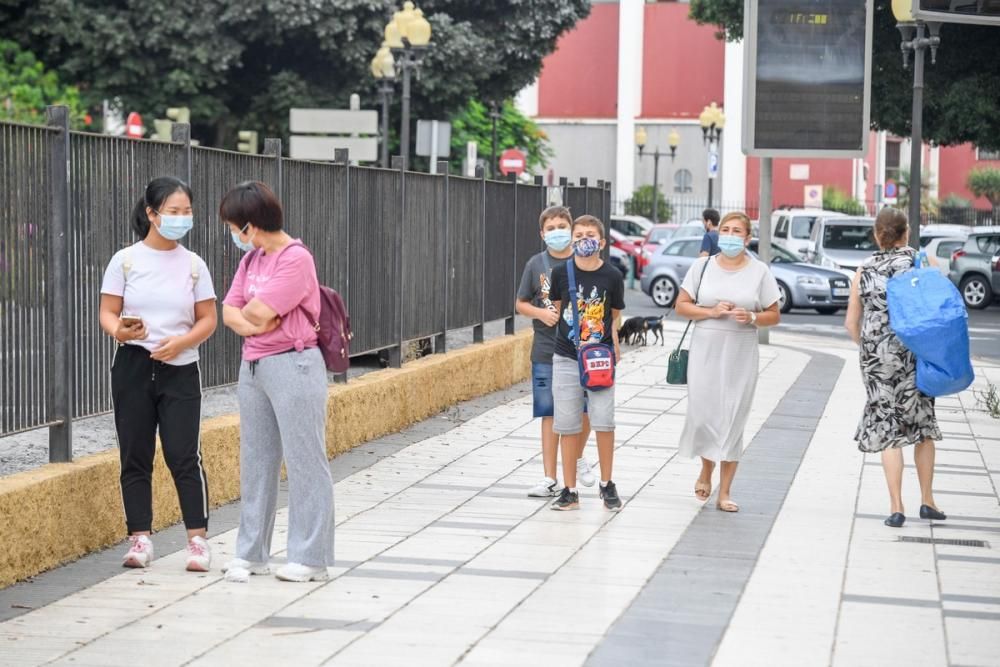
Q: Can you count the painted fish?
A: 0